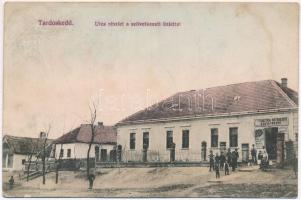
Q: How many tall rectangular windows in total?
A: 6